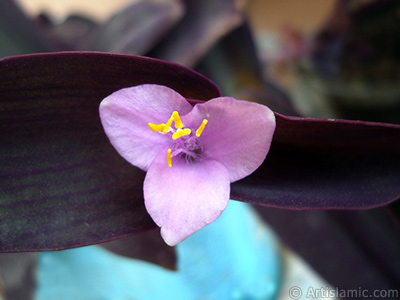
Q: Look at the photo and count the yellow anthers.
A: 6